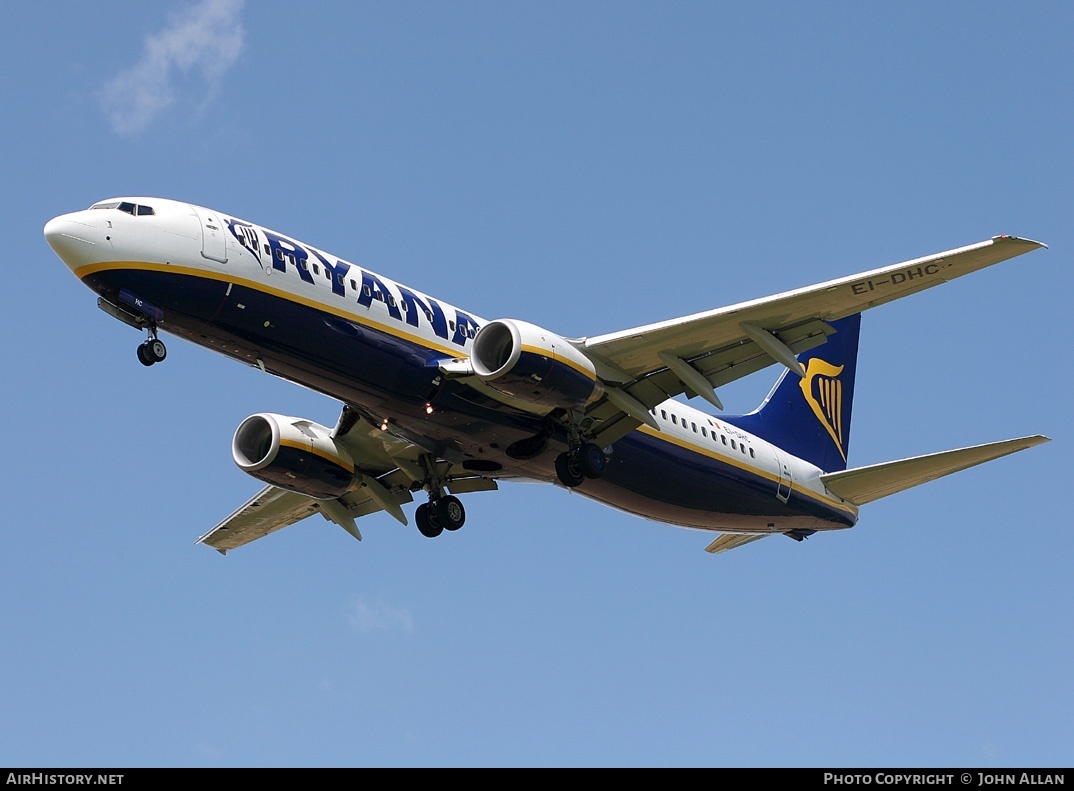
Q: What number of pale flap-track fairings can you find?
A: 5